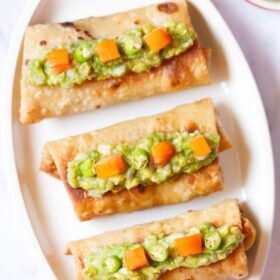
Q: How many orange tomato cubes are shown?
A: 8